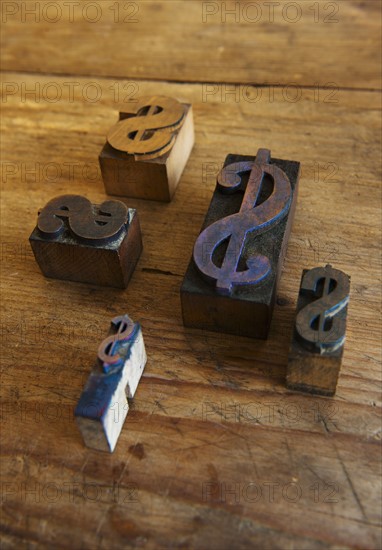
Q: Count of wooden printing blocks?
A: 5